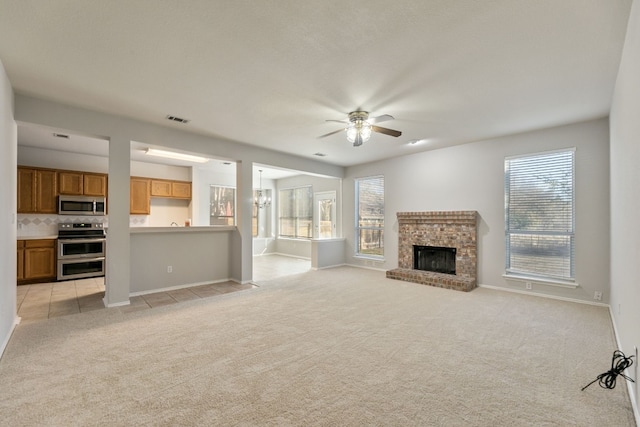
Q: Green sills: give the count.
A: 0